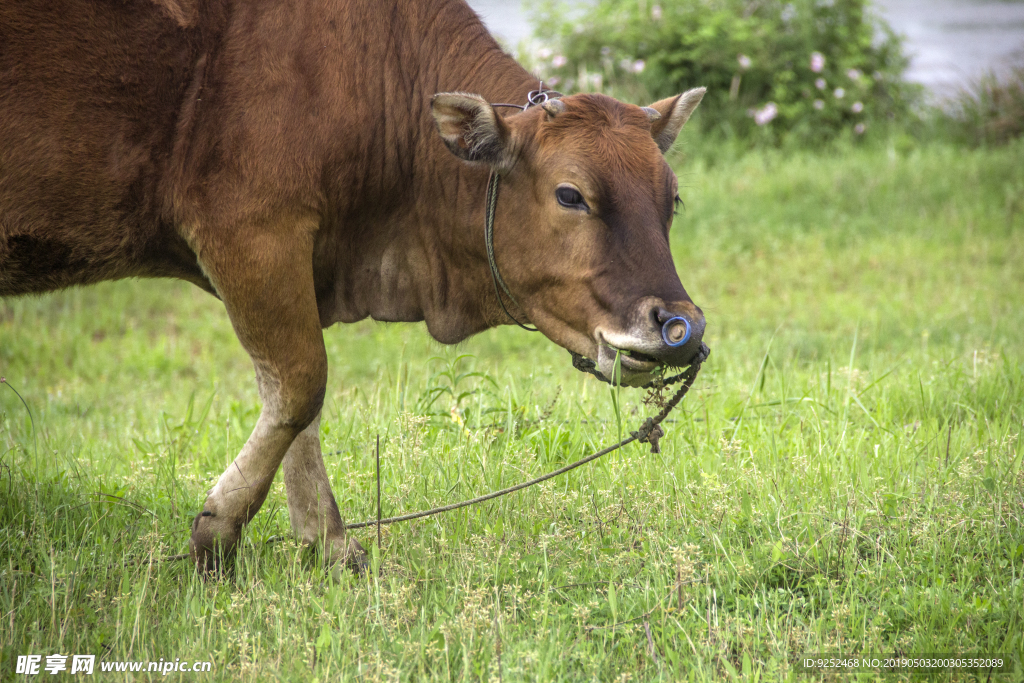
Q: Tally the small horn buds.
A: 2